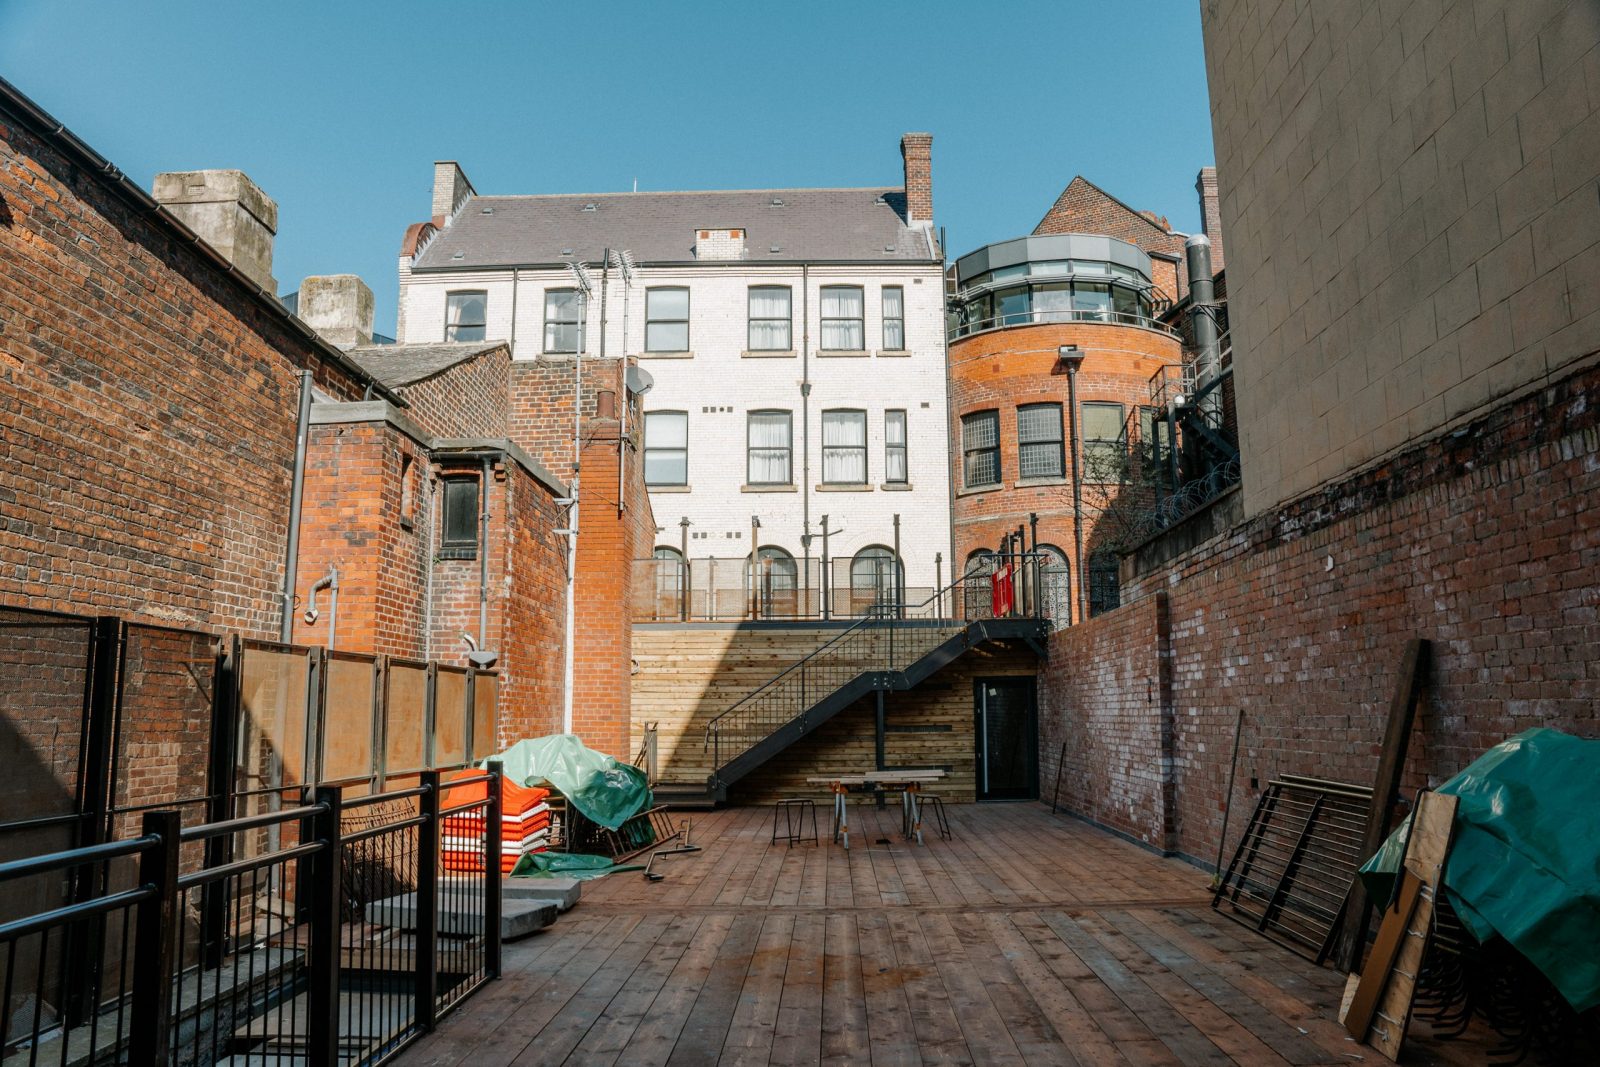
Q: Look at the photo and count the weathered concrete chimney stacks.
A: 2